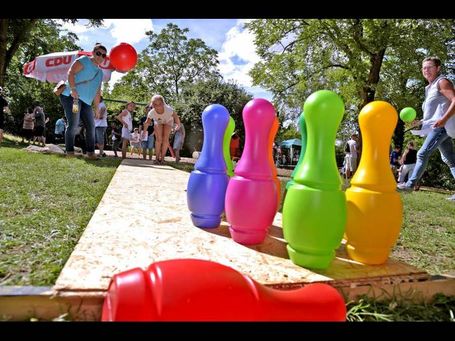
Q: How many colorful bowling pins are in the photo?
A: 8